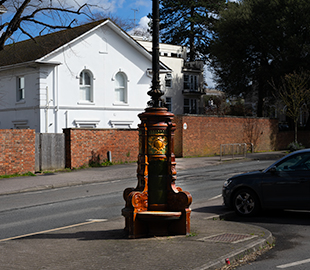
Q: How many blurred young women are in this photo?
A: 0